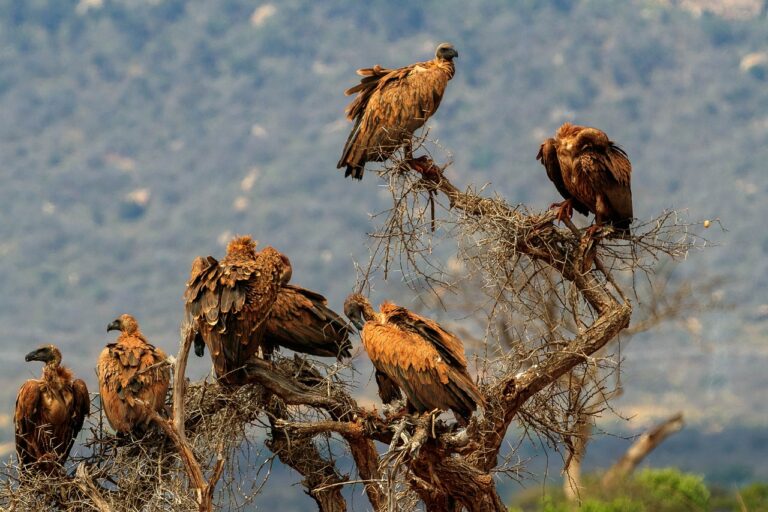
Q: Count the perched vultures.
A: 7